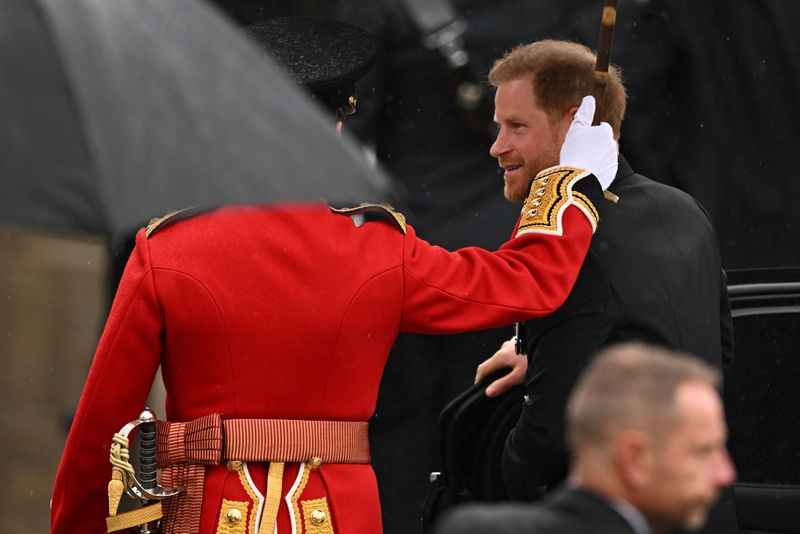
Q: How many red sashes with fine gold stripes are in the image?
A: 1